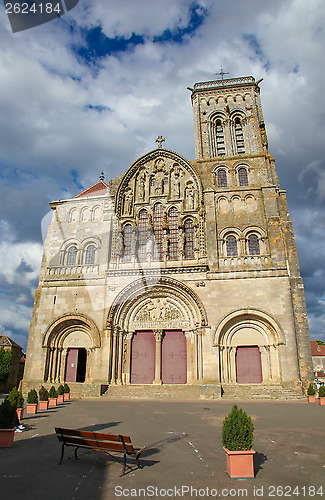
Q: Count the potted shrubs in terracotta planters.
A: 10